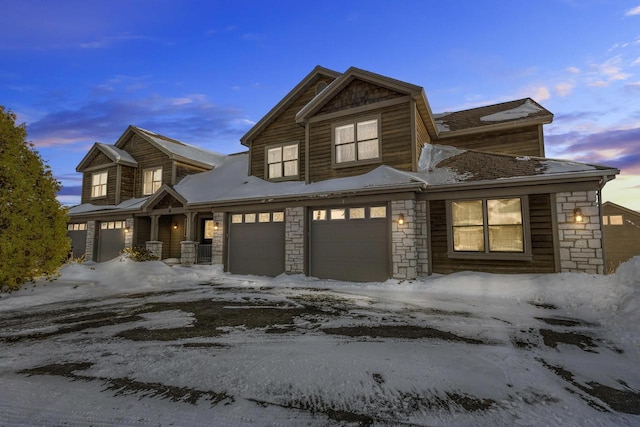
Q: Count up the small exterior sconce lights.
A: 5